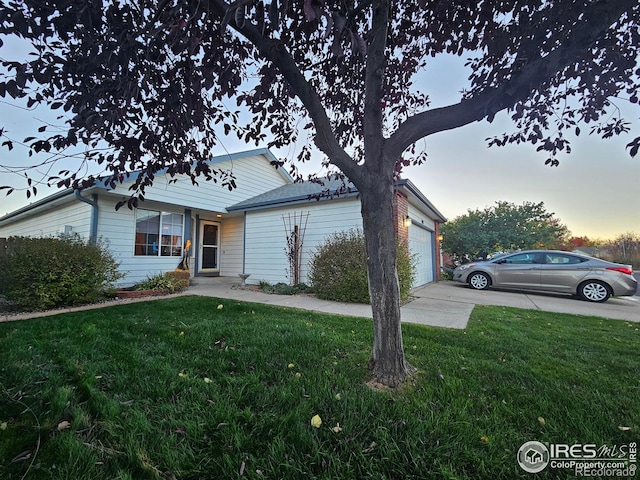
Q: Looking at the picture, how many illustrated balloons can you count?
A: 0